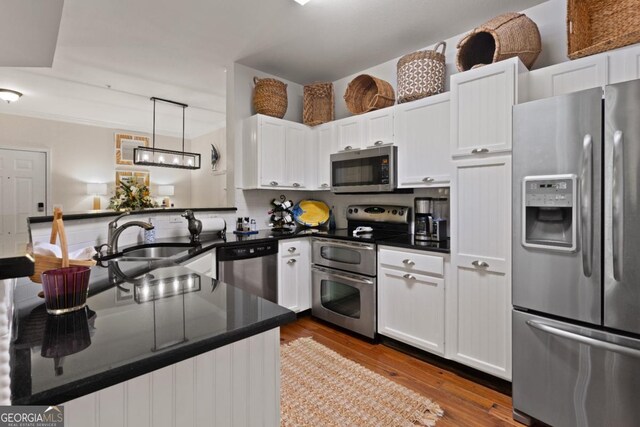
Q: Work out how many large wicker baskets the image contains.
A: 6